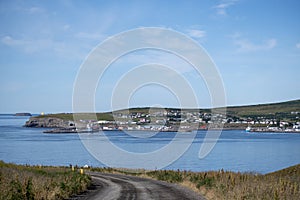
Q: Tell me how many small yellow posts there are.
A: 2